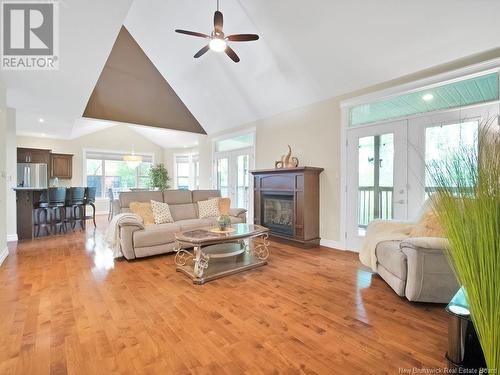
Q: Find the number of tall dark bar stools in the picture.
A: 4